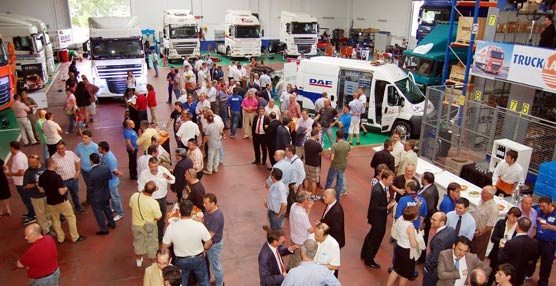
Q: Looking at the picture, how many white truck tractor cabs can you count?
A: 6